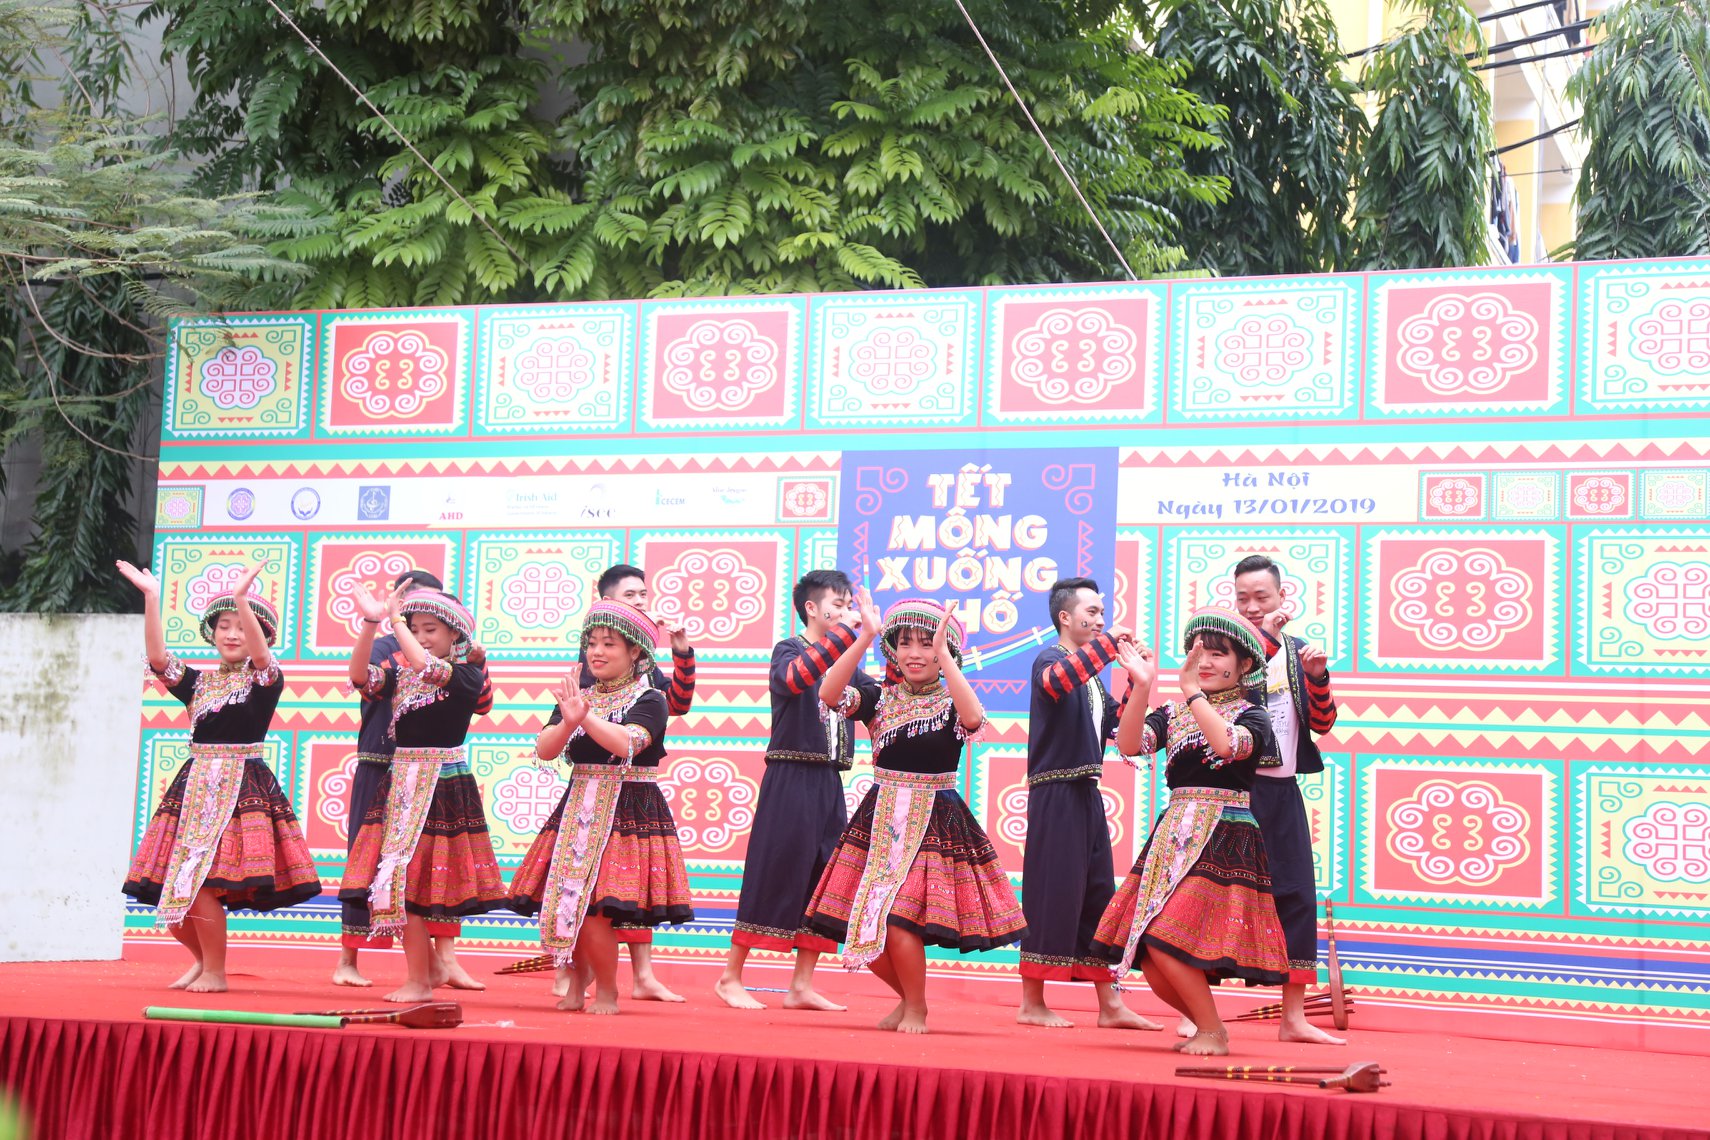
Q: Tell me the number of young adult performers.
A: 10